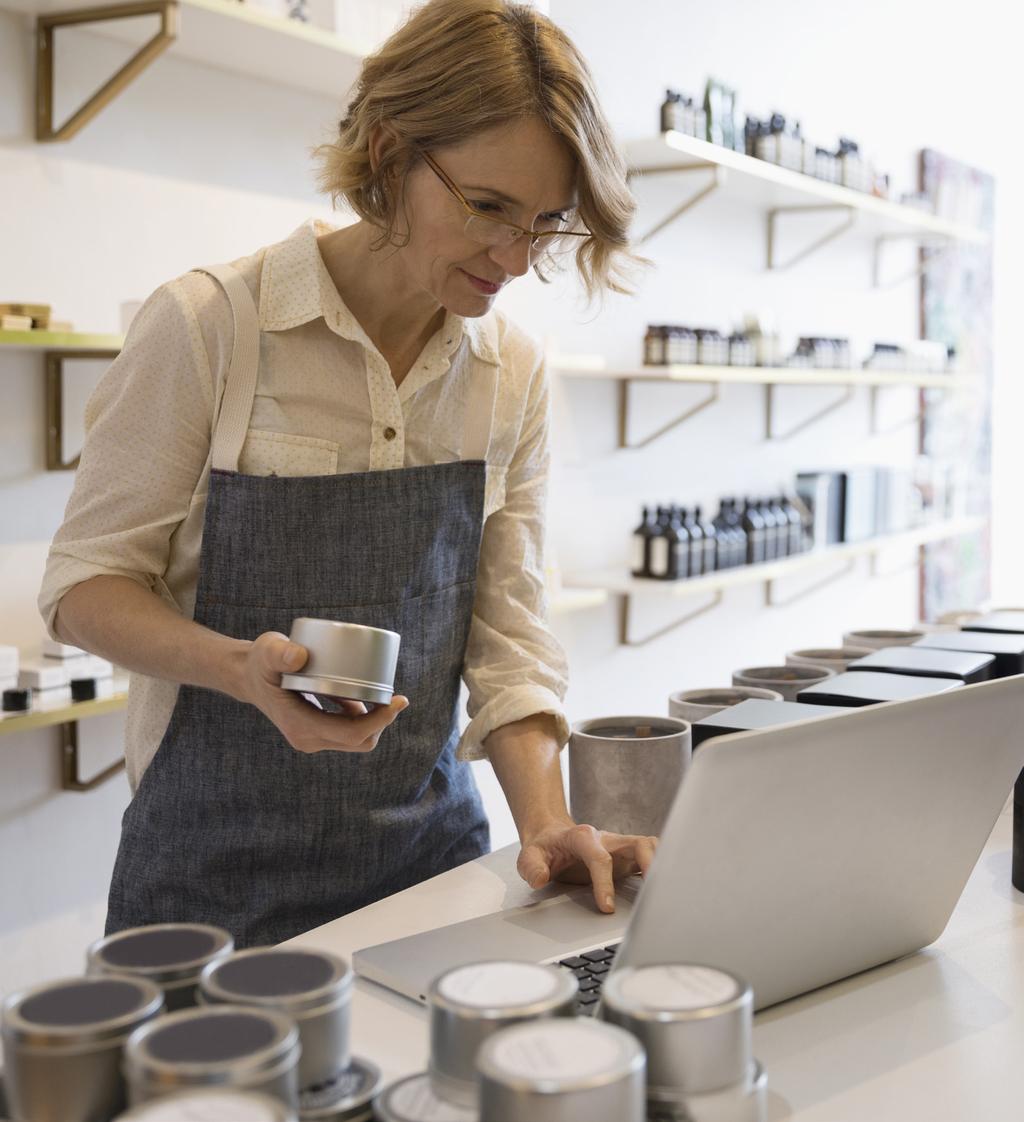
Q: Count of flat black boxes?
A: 5